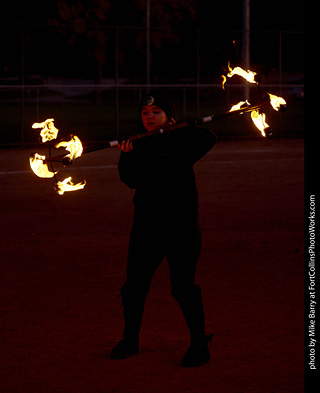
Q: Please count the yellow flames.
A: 8